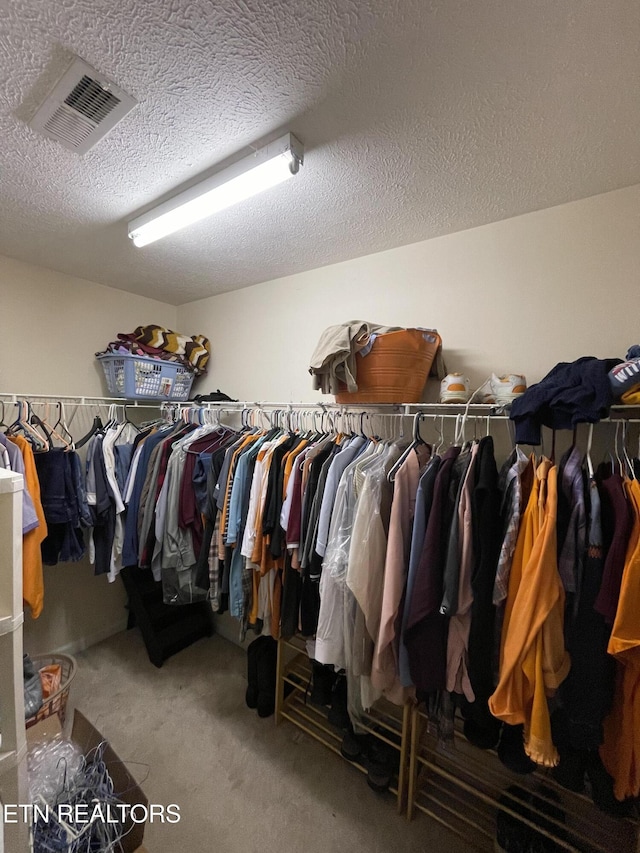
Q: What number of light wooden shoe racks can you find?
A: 2